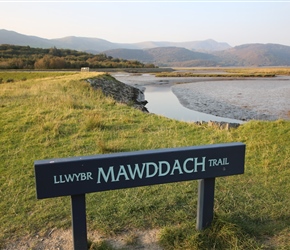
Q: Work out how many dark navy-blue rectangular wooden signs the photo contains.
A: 1